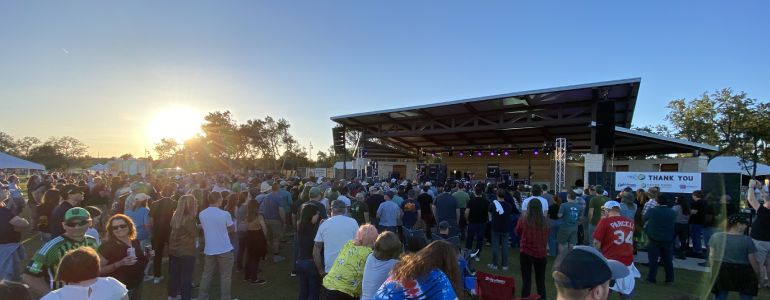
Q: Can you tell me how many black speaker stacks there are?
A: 2